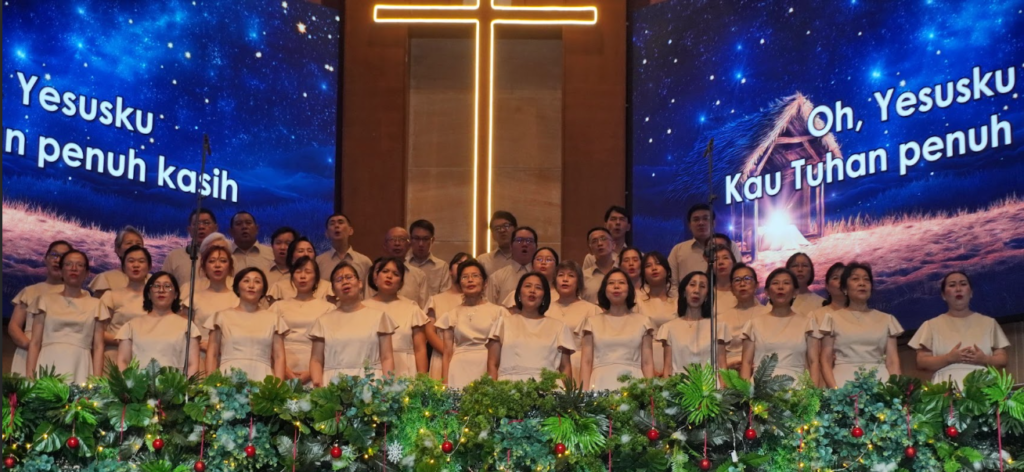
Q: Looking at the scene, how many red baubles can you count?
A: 14